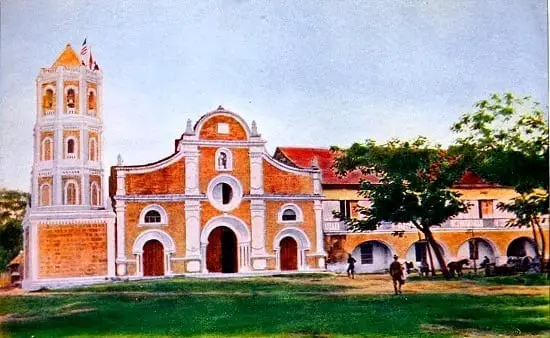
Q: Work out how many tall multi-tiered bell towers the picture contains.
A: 1